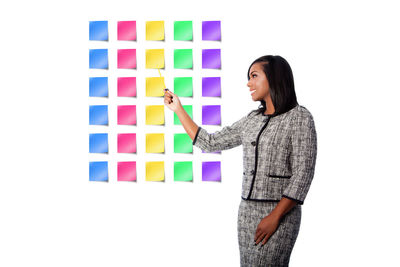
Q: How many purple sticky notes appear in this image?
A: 6